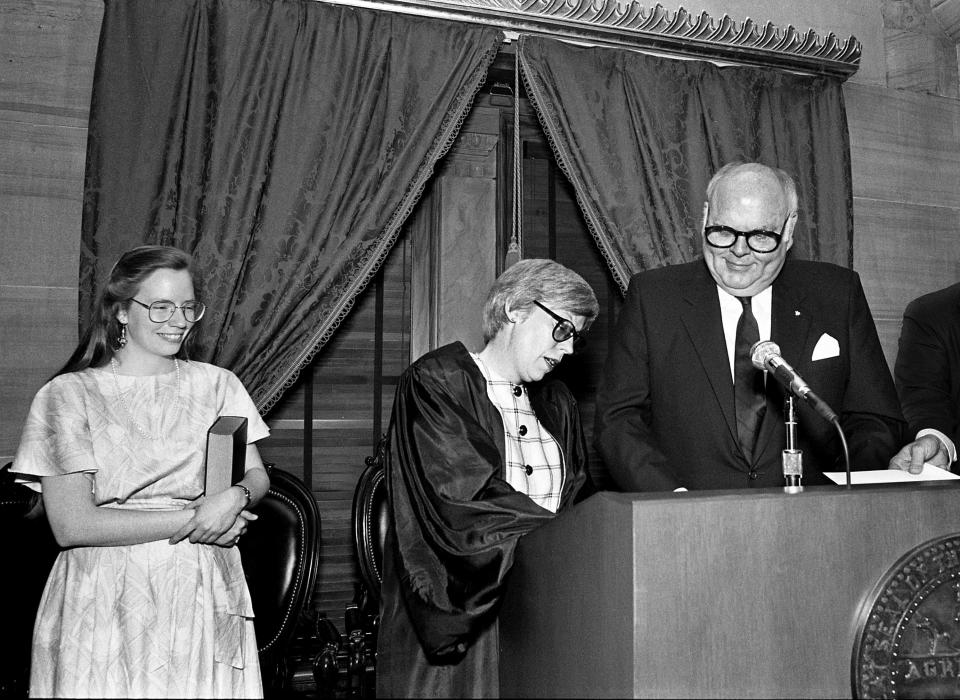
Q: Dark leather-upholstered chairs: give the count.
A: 3